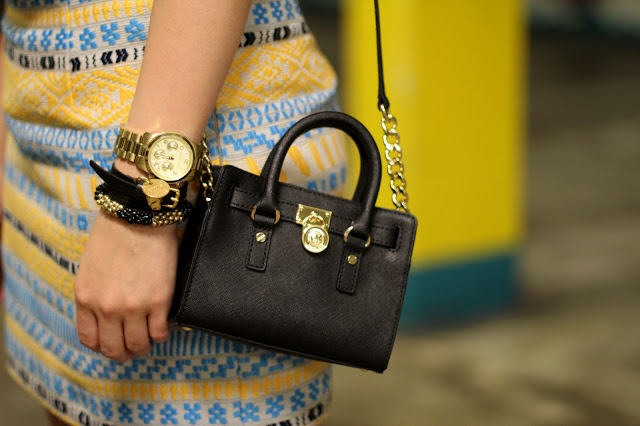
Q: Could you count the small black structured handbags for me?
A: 1